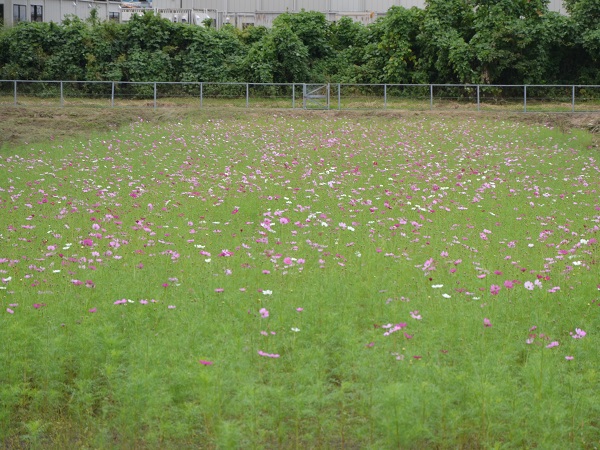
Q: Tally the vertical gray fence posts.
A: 15